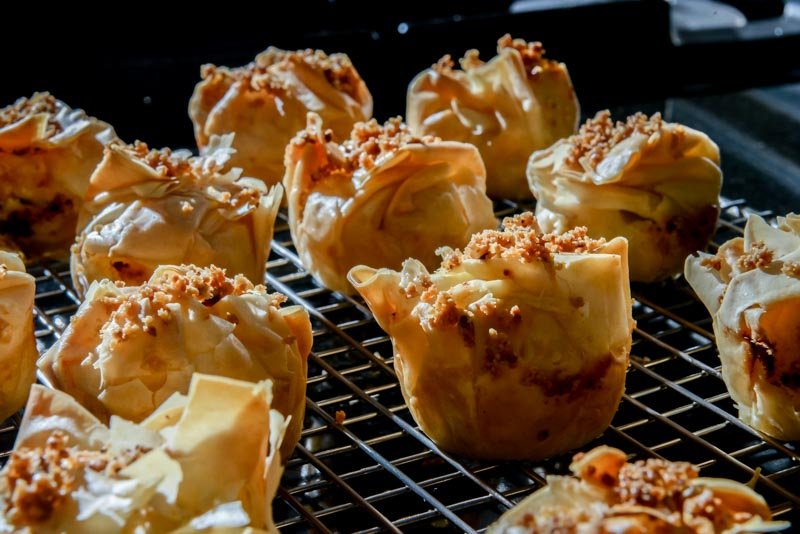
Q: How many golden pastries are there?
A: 12